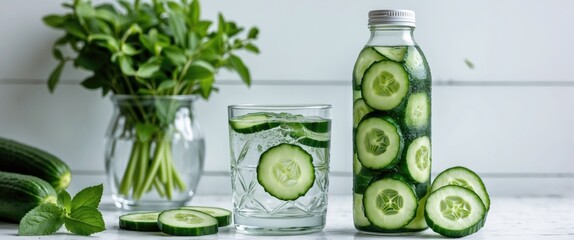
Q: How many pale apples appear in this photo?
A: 0